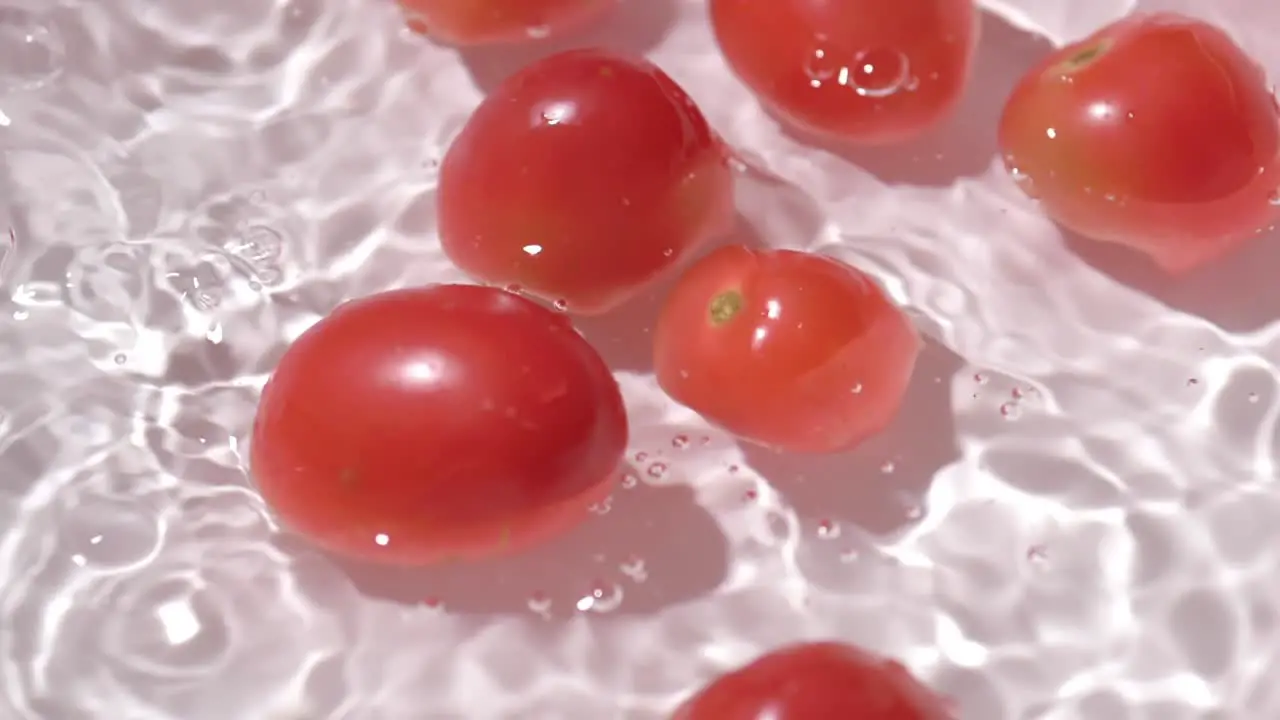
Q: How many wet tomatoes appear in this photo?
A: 7